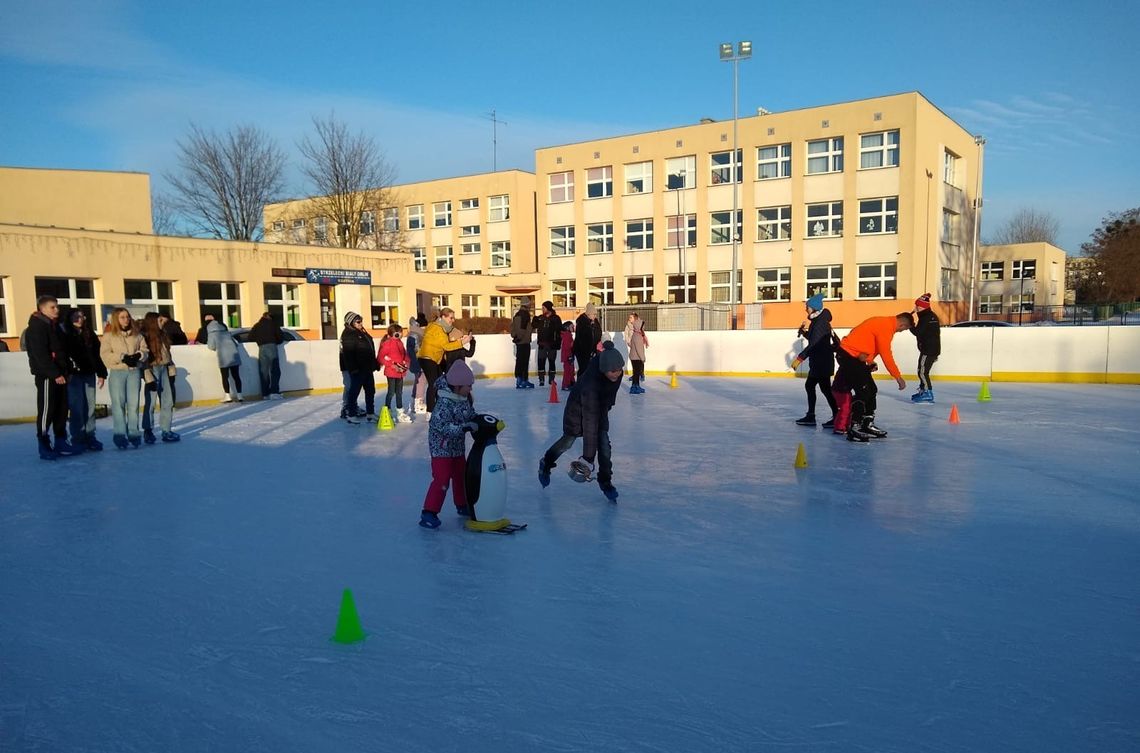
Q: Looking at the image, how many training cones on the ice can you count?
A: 7